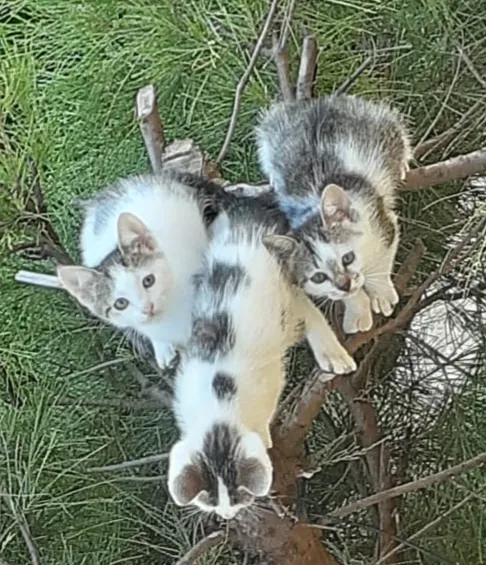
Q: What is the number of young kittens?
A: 3